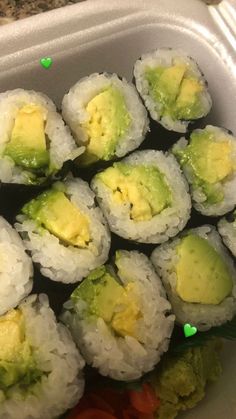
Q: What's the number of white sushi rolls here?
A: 11